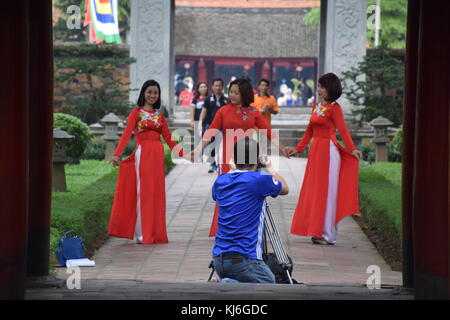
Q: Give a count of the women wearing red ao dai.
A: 3